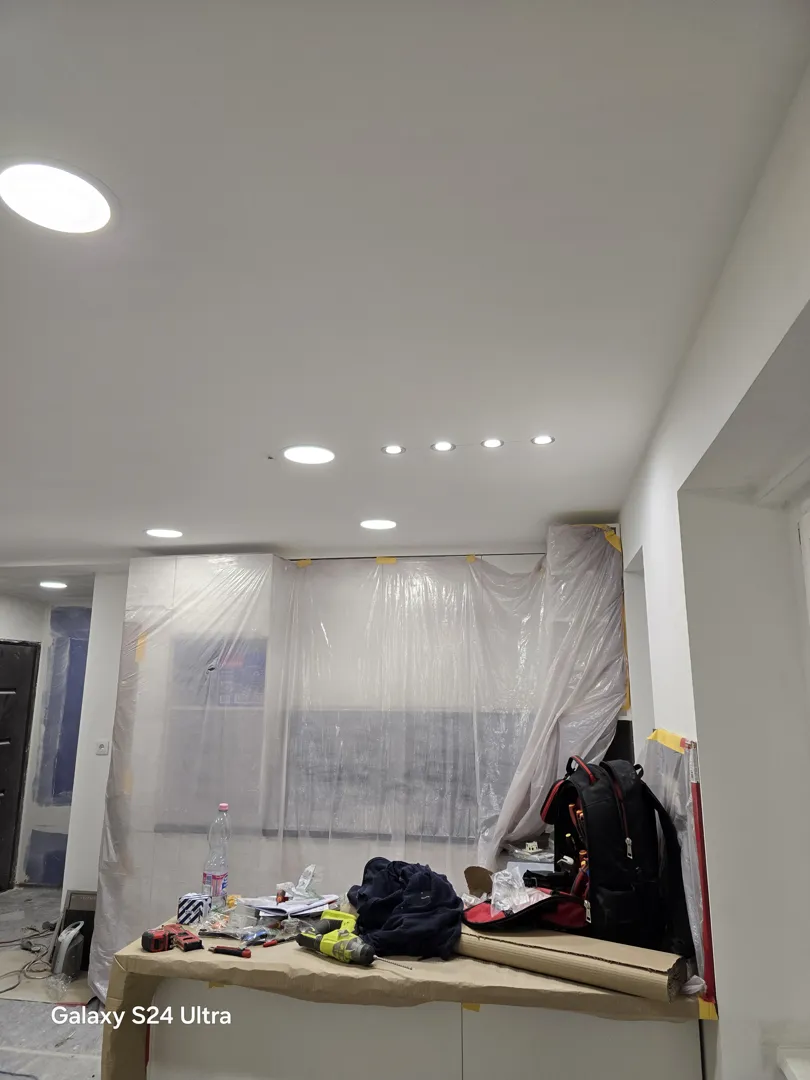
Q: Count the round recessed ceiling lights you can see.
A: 9